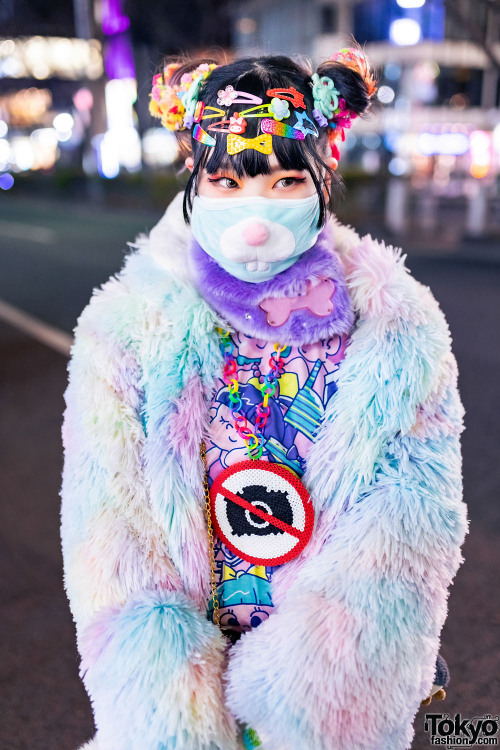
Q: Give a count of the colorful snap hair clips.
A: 9